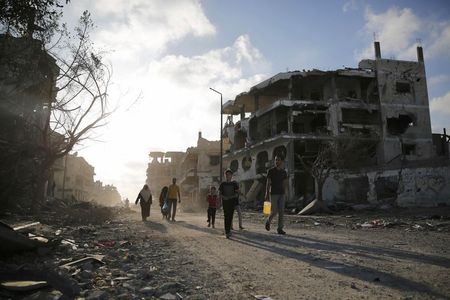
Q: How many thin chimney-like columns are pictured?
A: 2